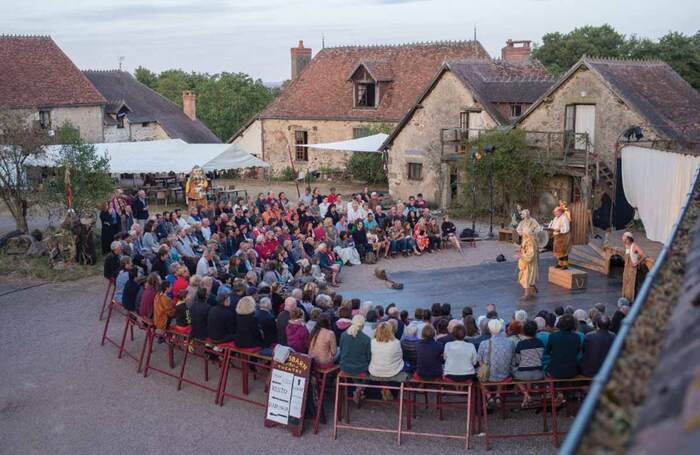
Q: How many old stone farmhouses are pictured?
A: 5